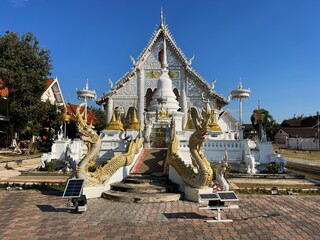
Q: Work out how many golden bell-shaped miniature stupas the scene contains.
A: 4